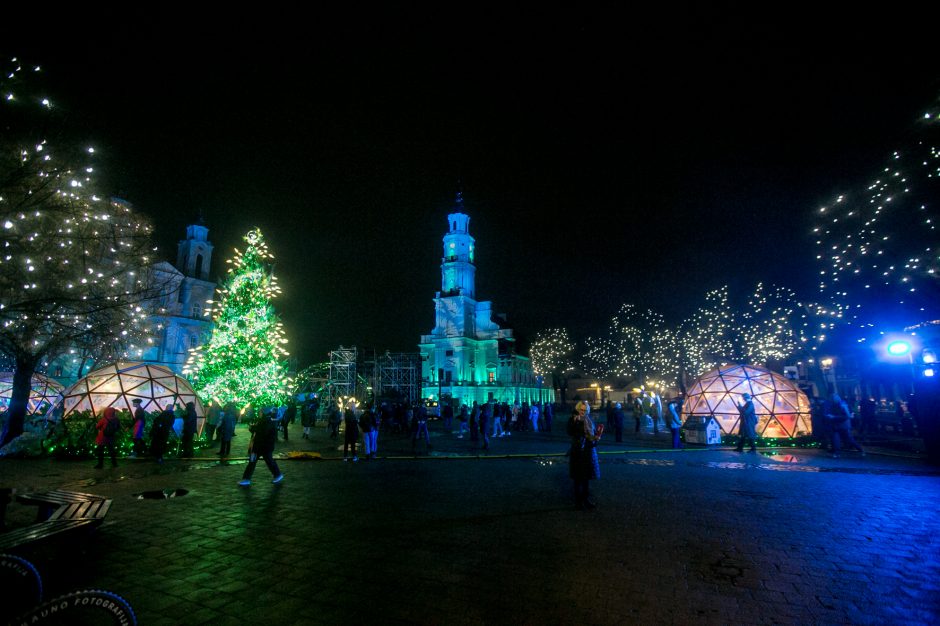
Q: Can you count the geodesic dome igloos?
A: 3